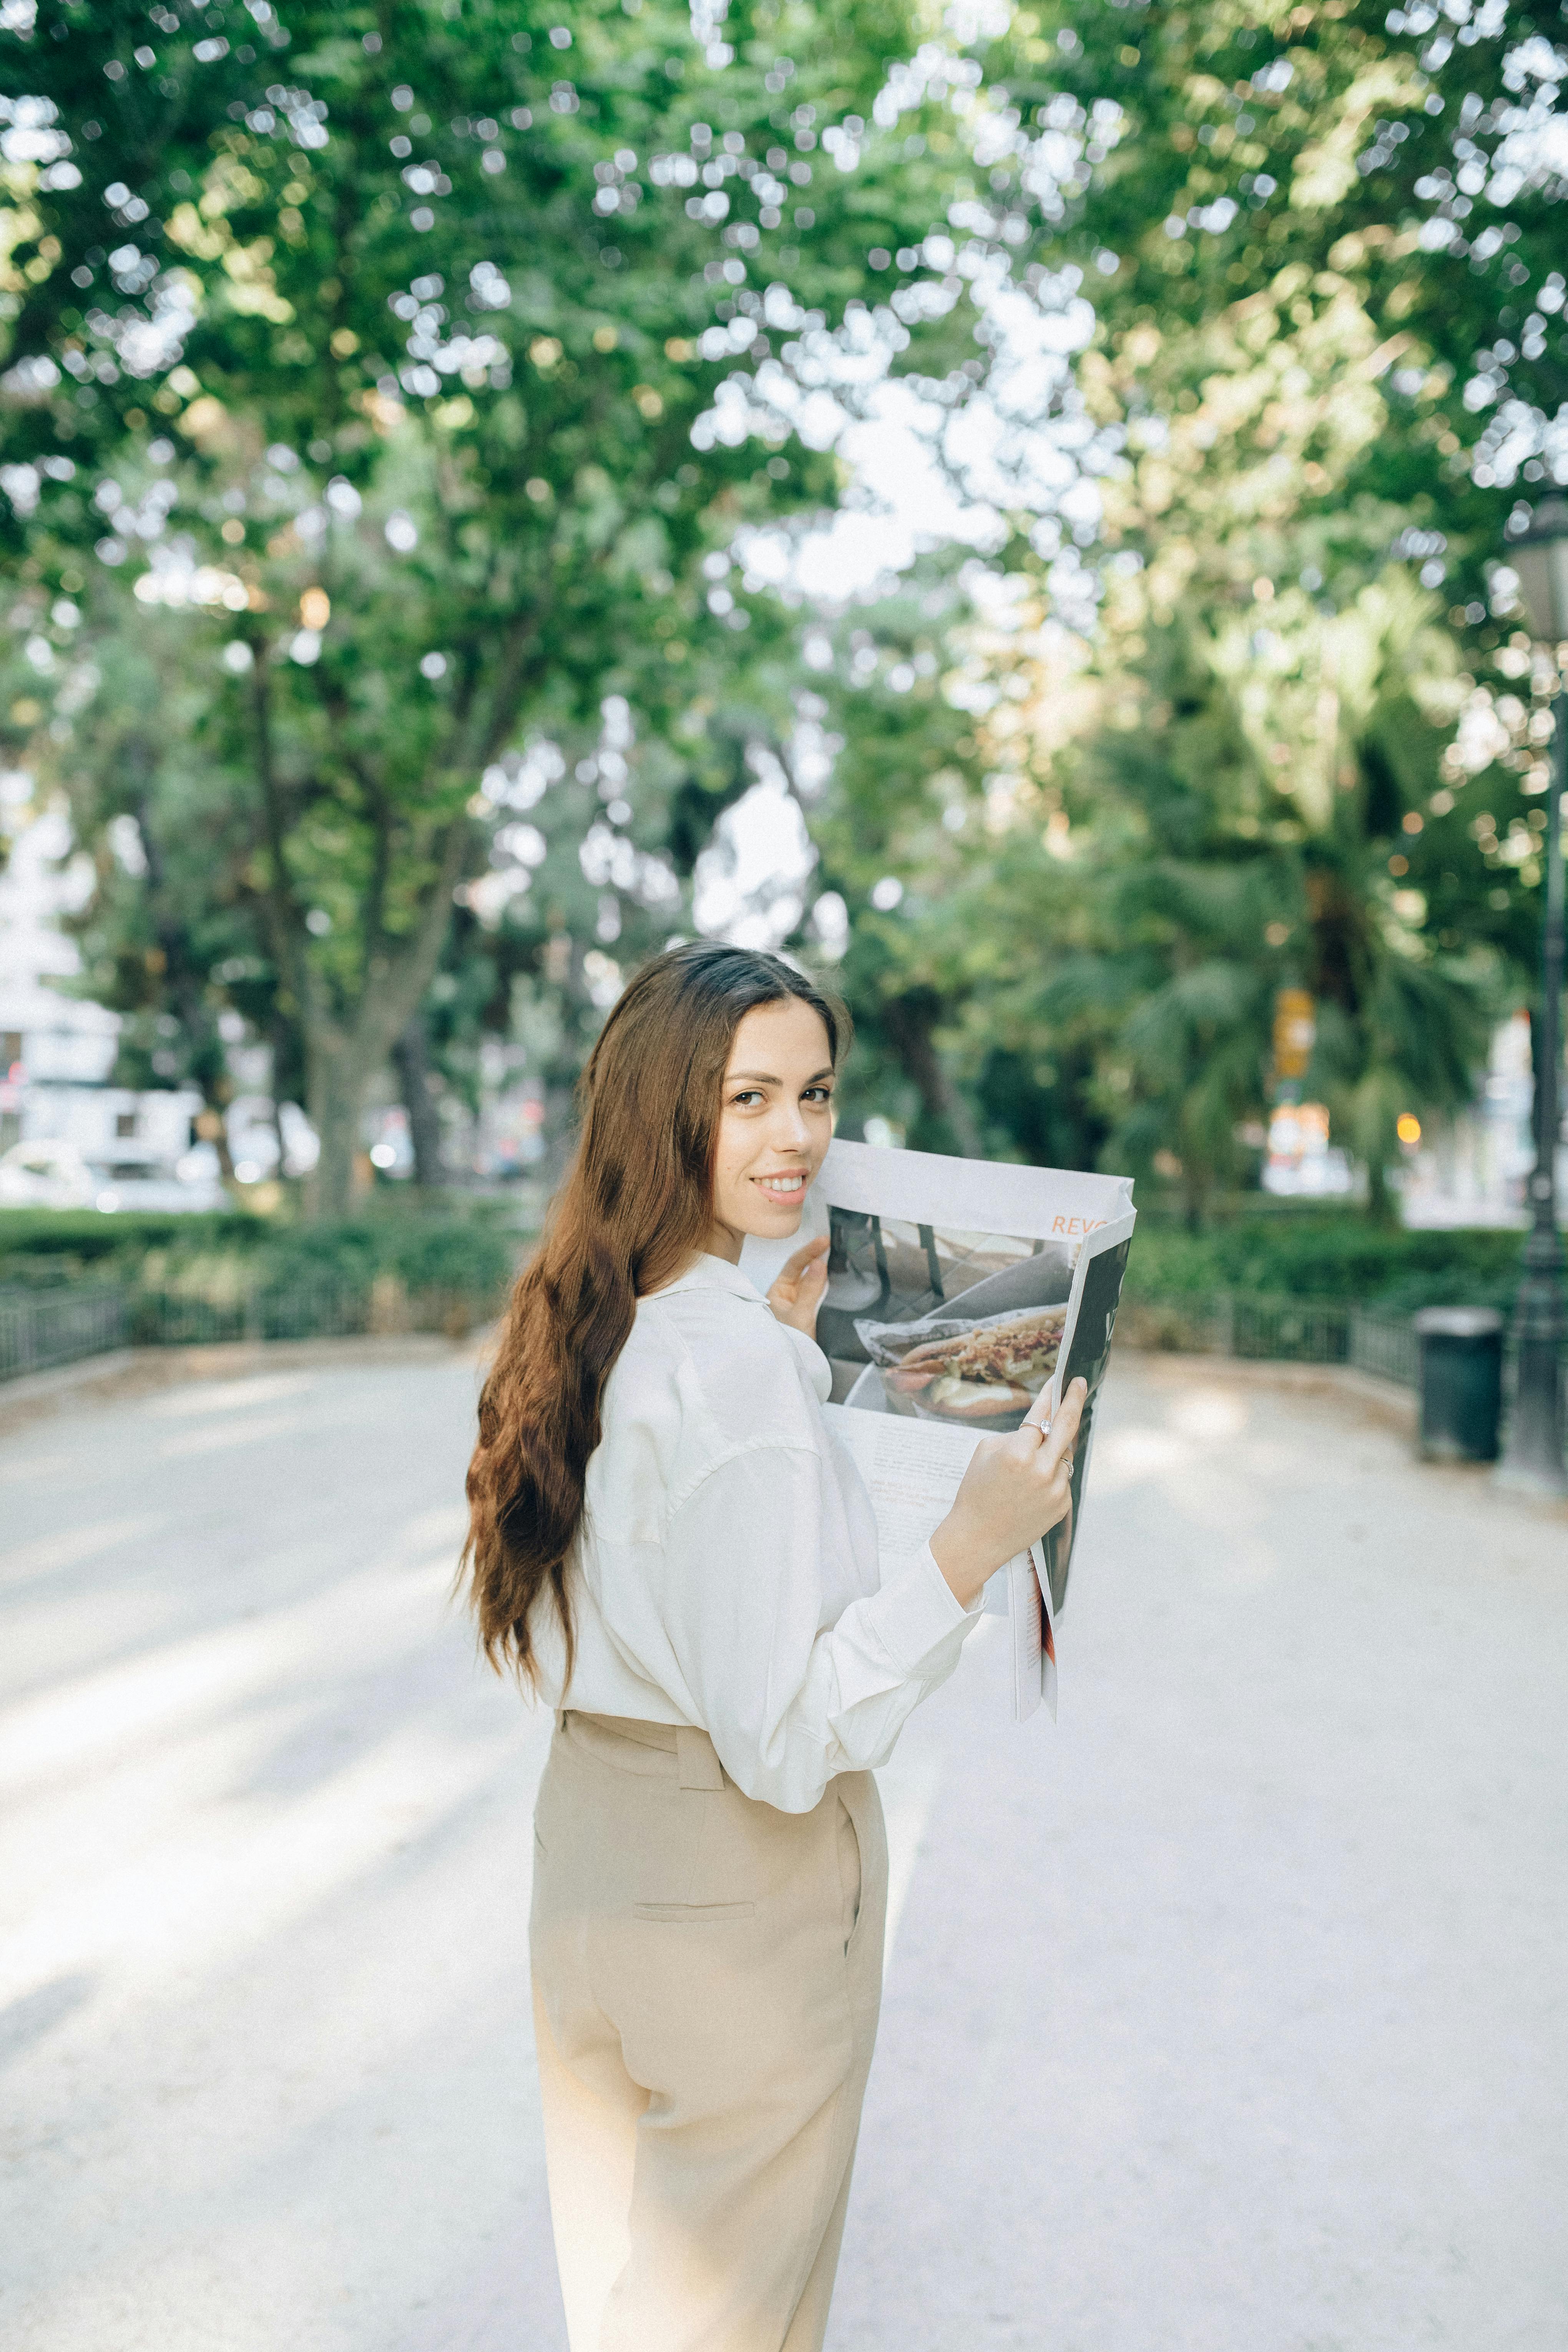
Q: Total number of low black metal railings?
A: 2